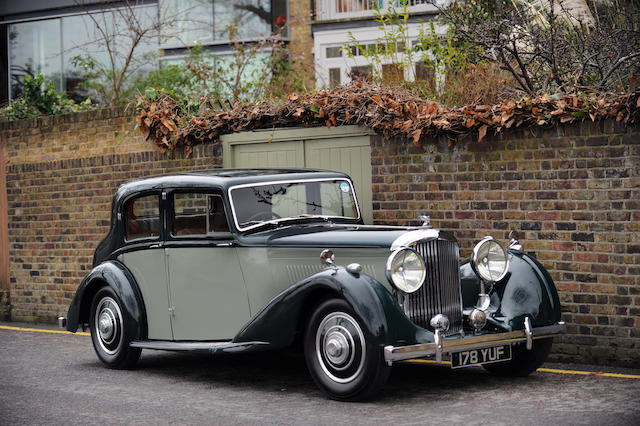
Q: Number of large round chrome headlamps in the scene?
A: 2